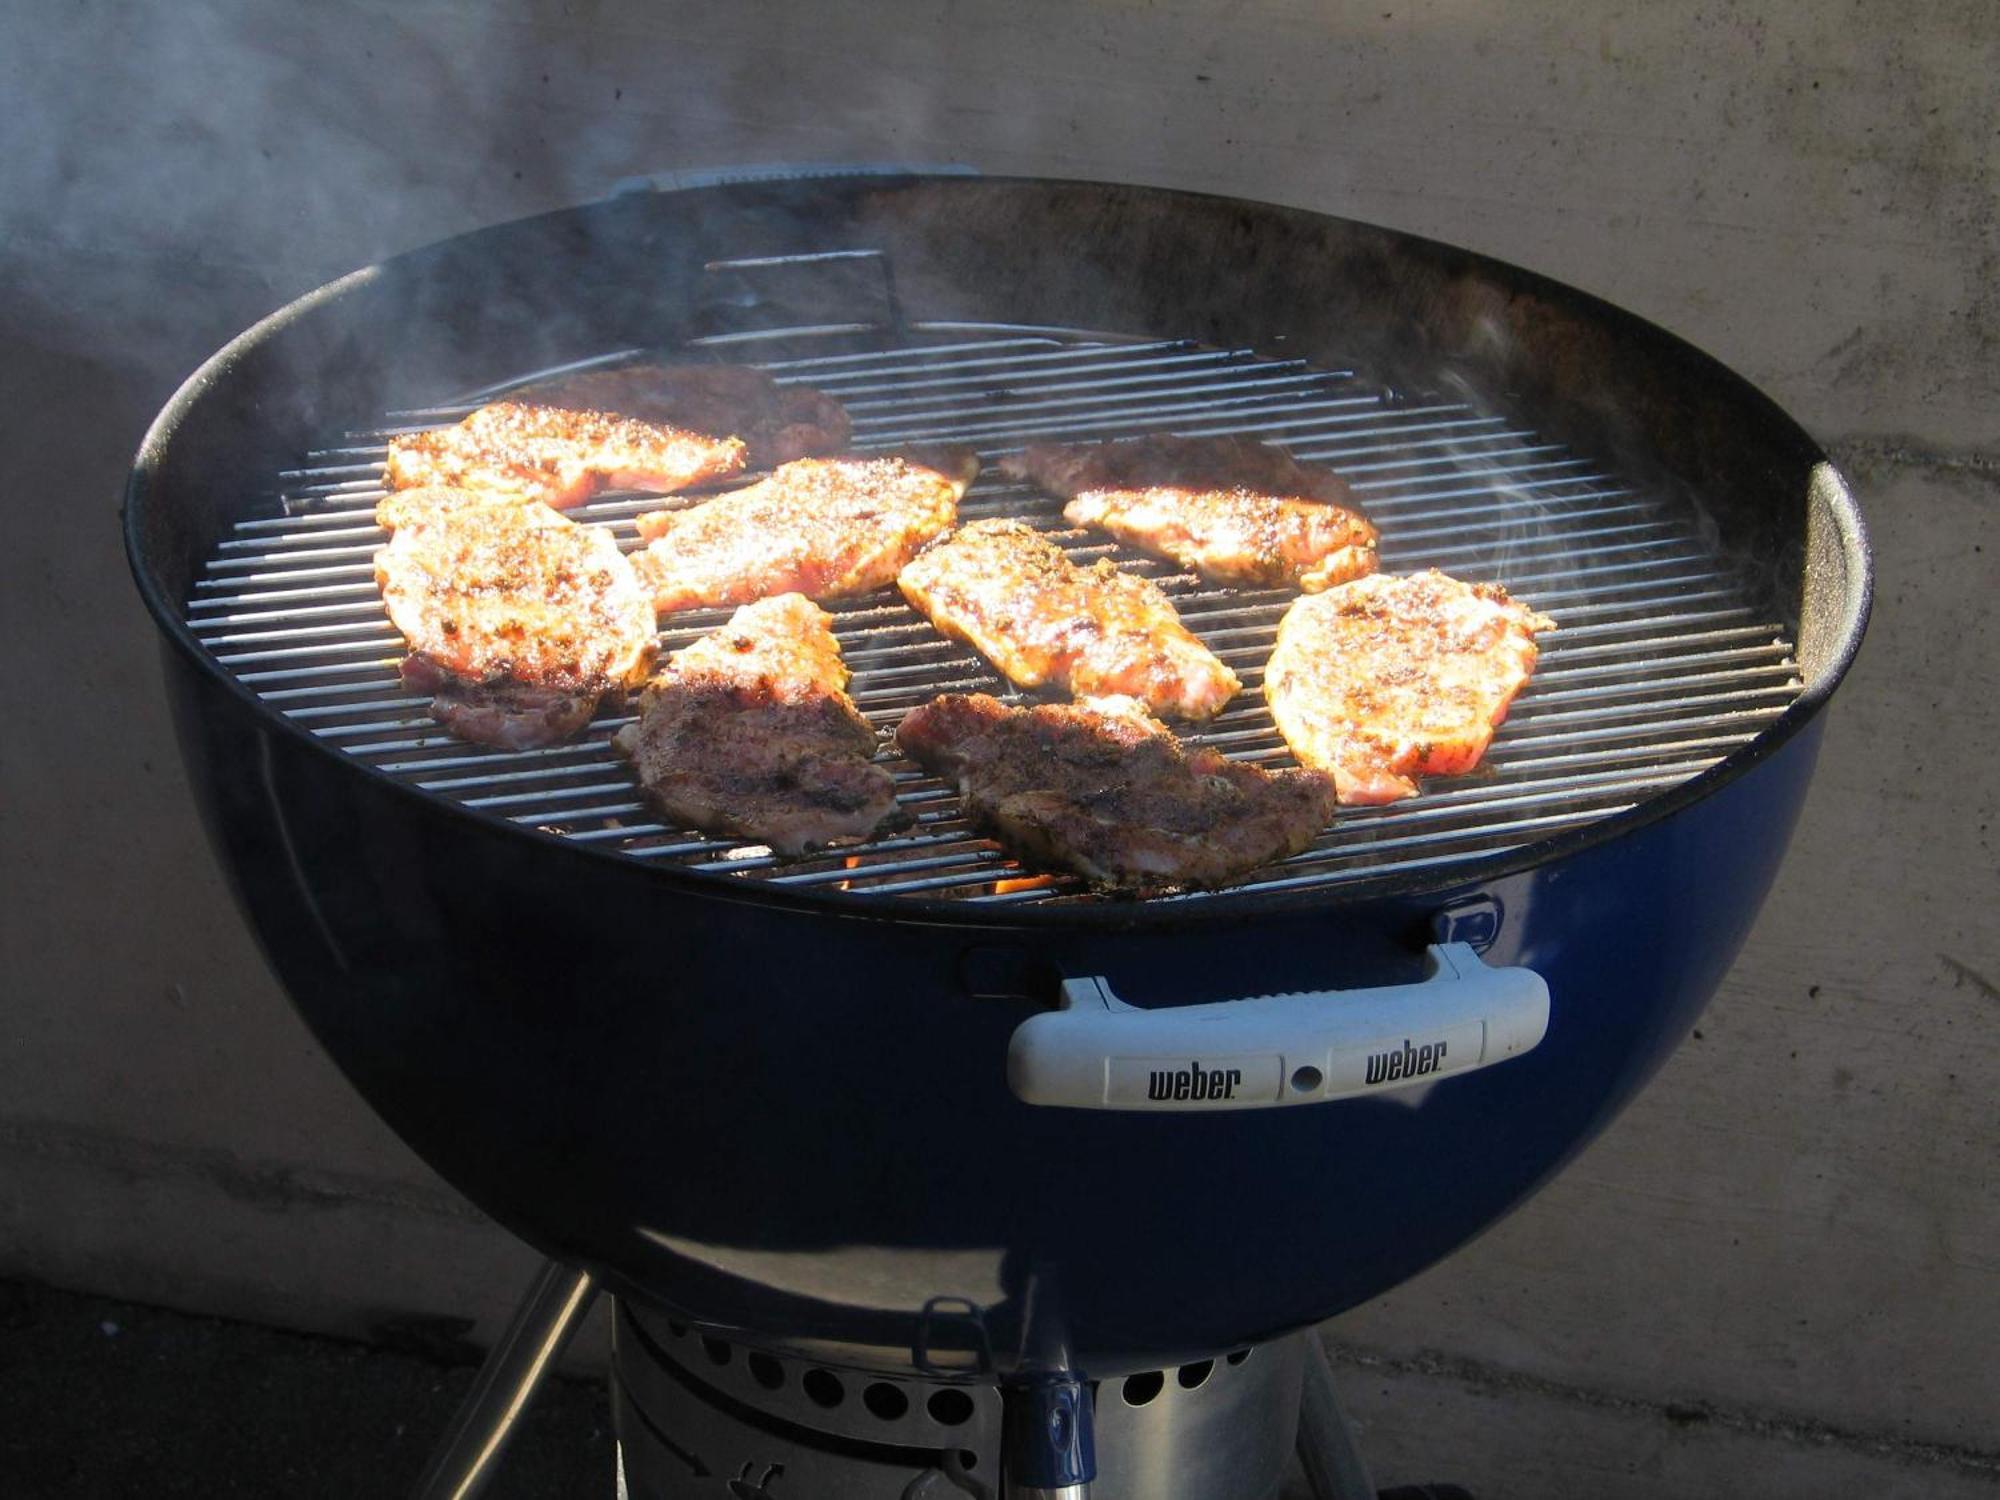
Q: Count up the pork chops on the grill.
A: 8